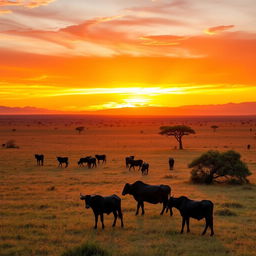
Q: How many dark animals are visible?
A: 12